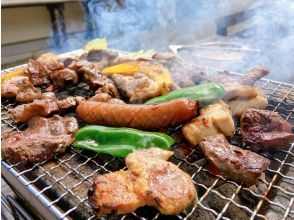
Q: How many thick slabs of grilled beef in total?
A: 3